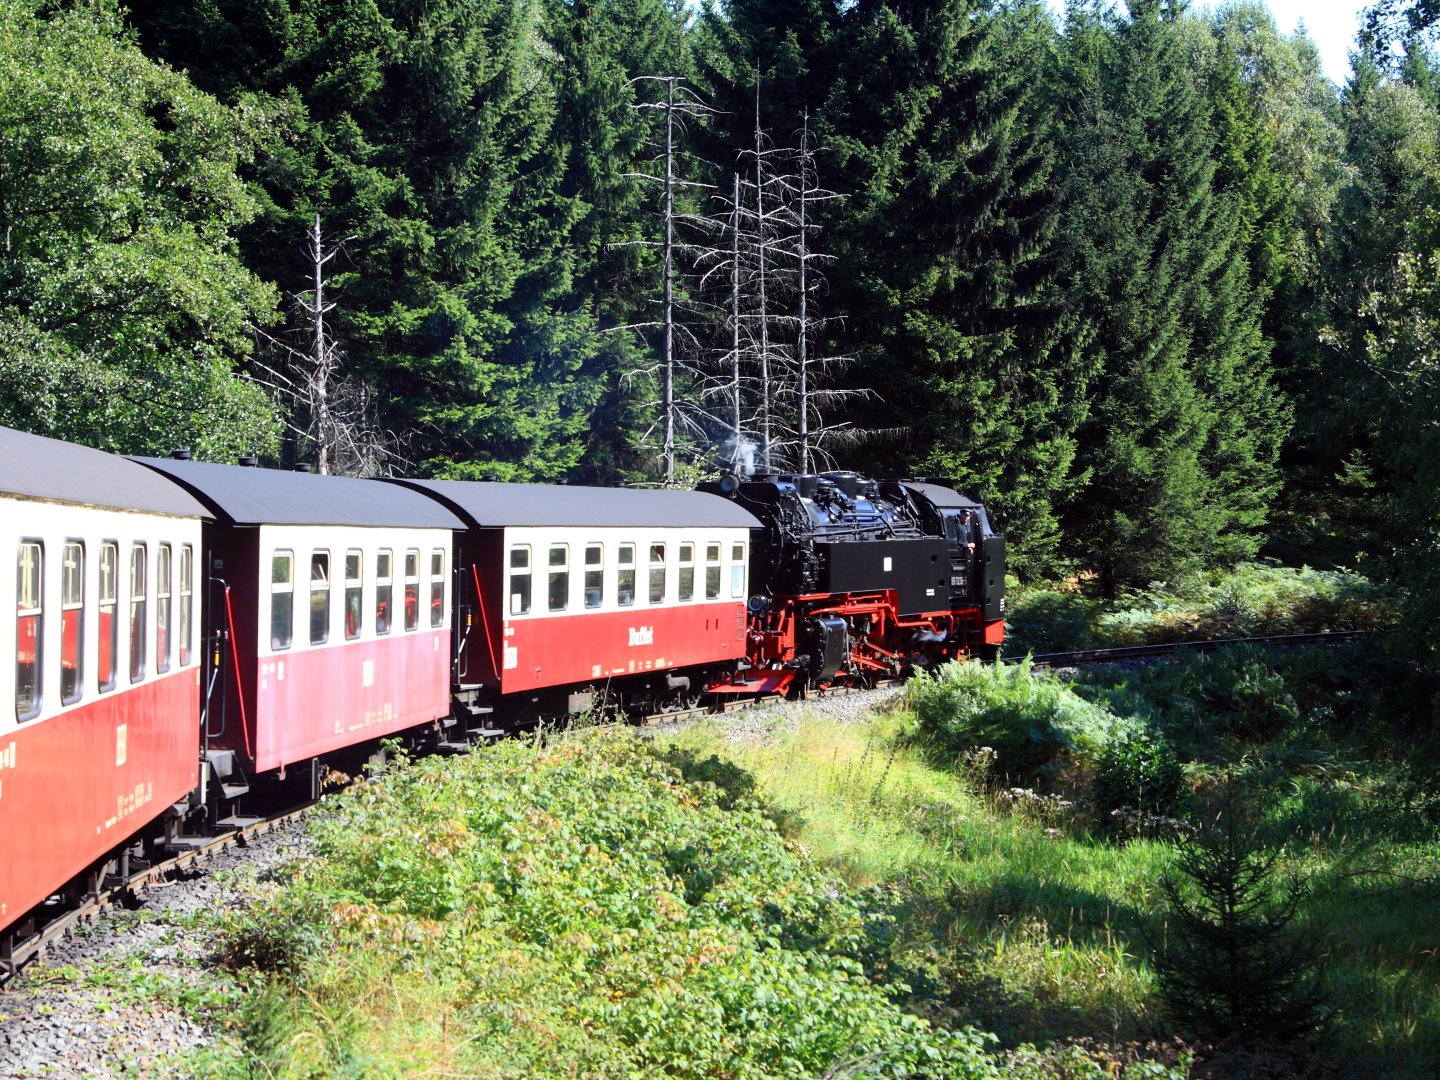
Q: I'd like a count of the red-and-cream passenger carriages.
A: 3